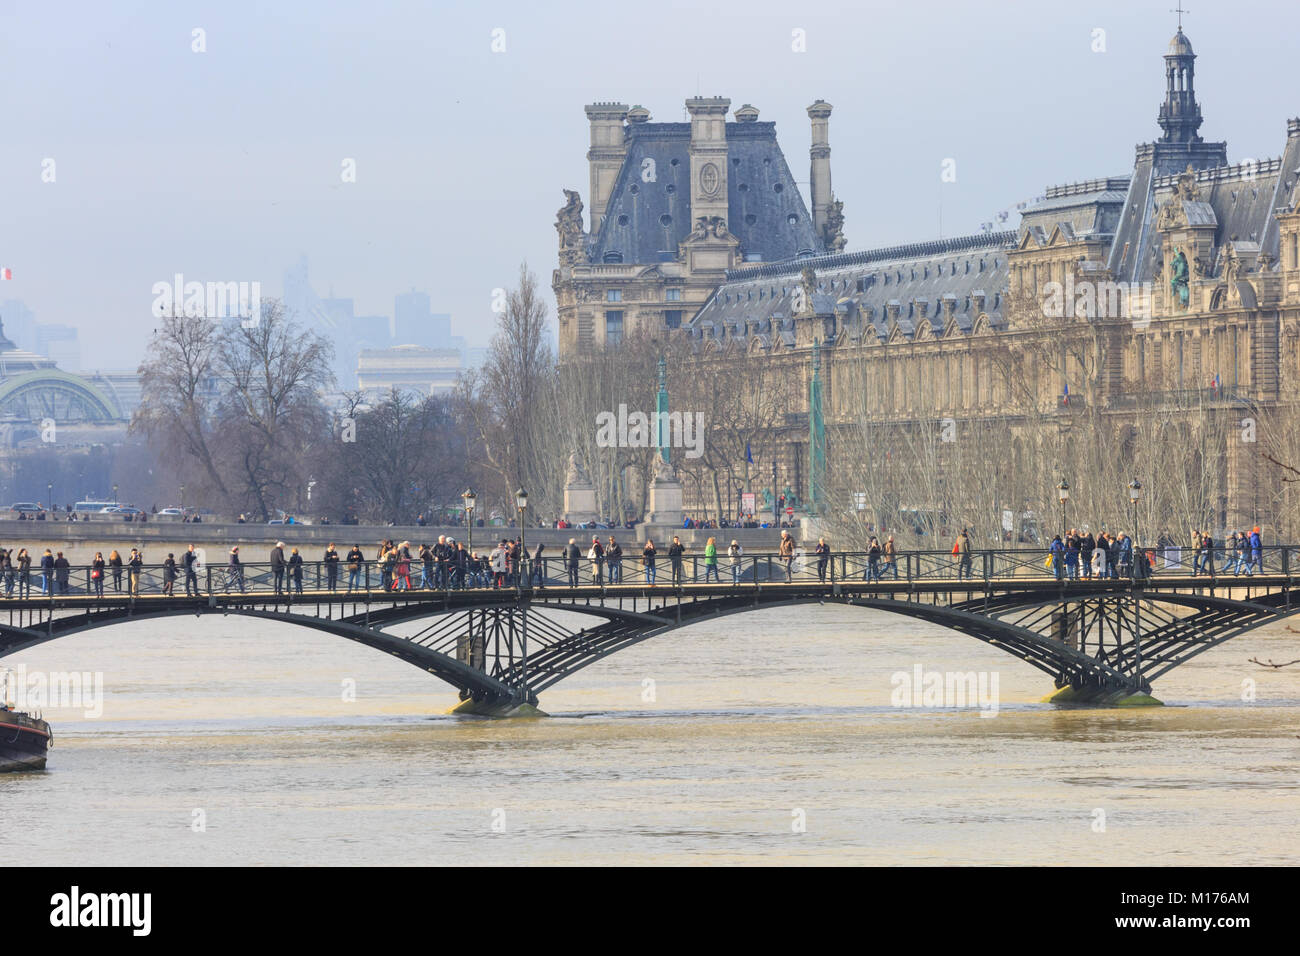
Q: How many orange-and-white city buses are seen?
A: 0